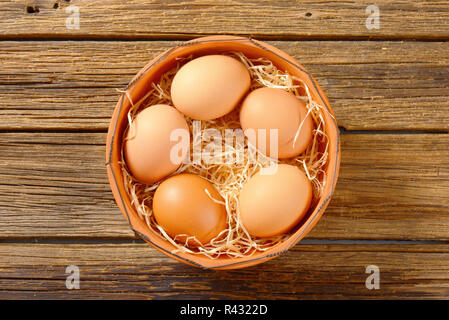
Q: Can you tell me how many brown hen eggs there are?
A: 5